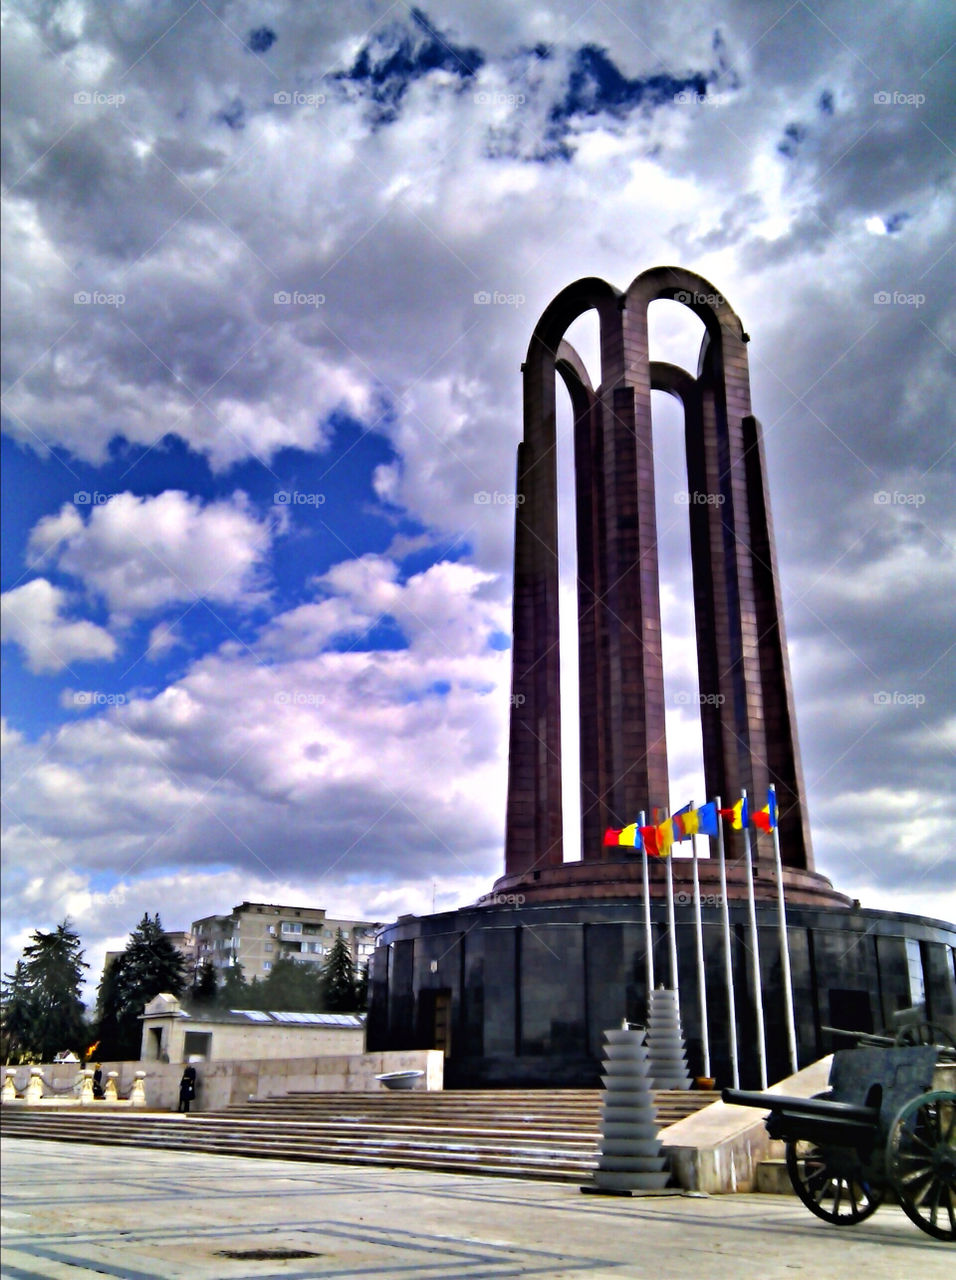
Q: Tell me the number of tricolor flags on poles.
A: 6